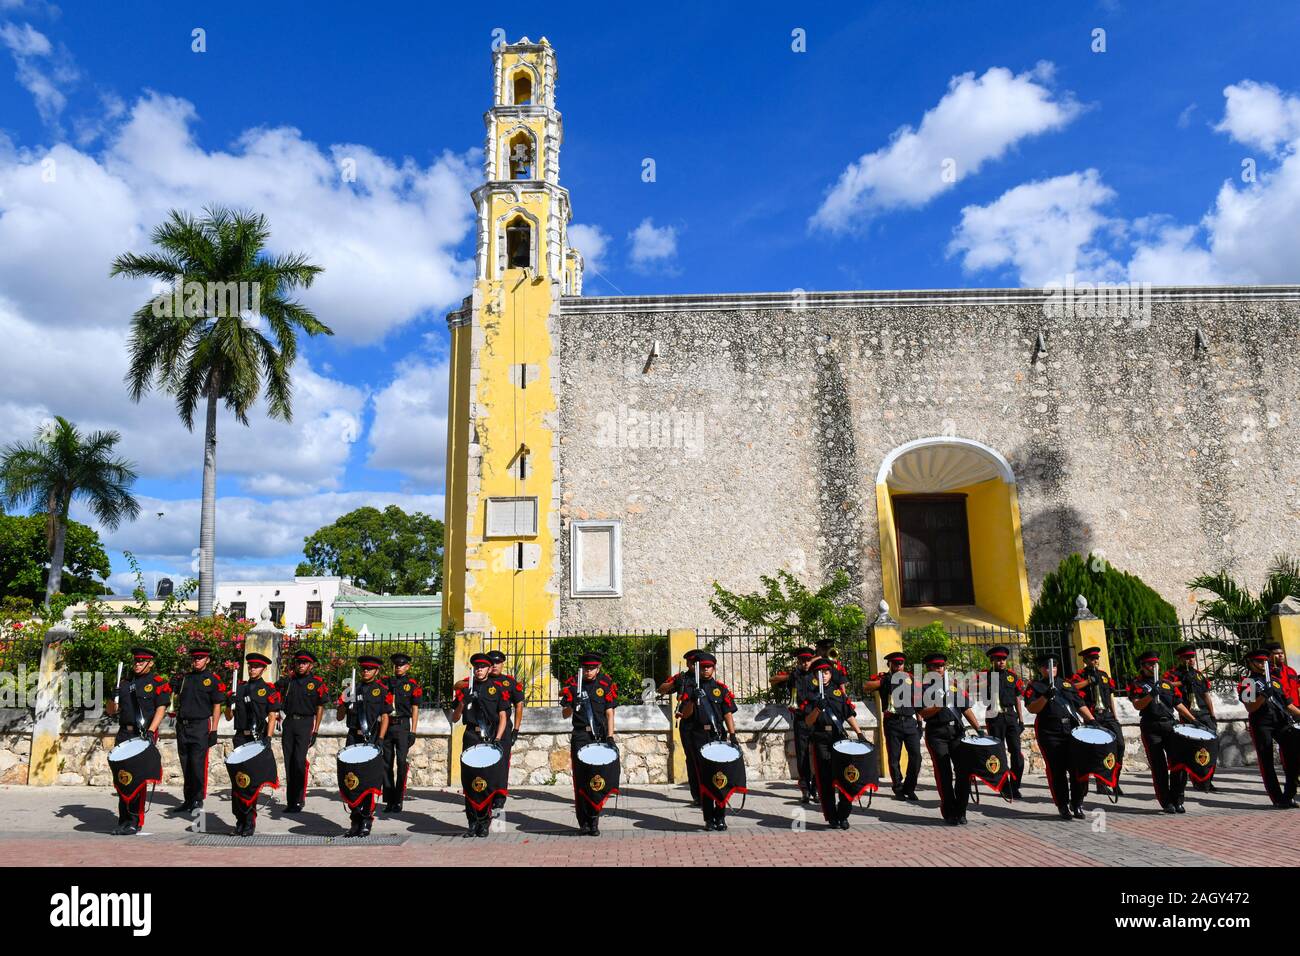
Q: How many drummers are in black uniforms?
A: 11